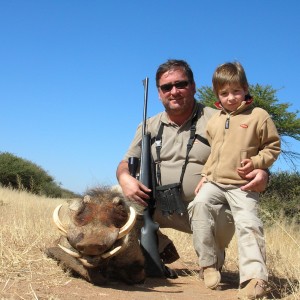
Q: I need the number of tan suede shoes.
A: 2